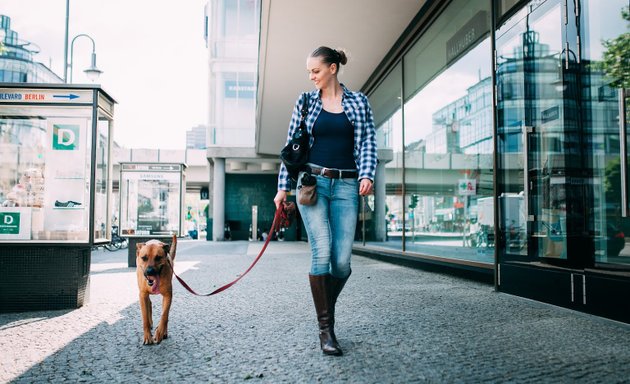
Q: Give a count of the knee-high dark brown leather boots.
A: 2